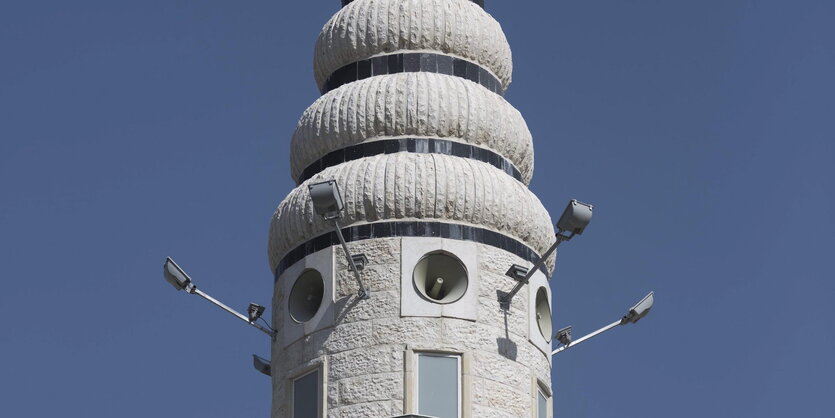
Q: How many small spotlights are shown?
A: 4